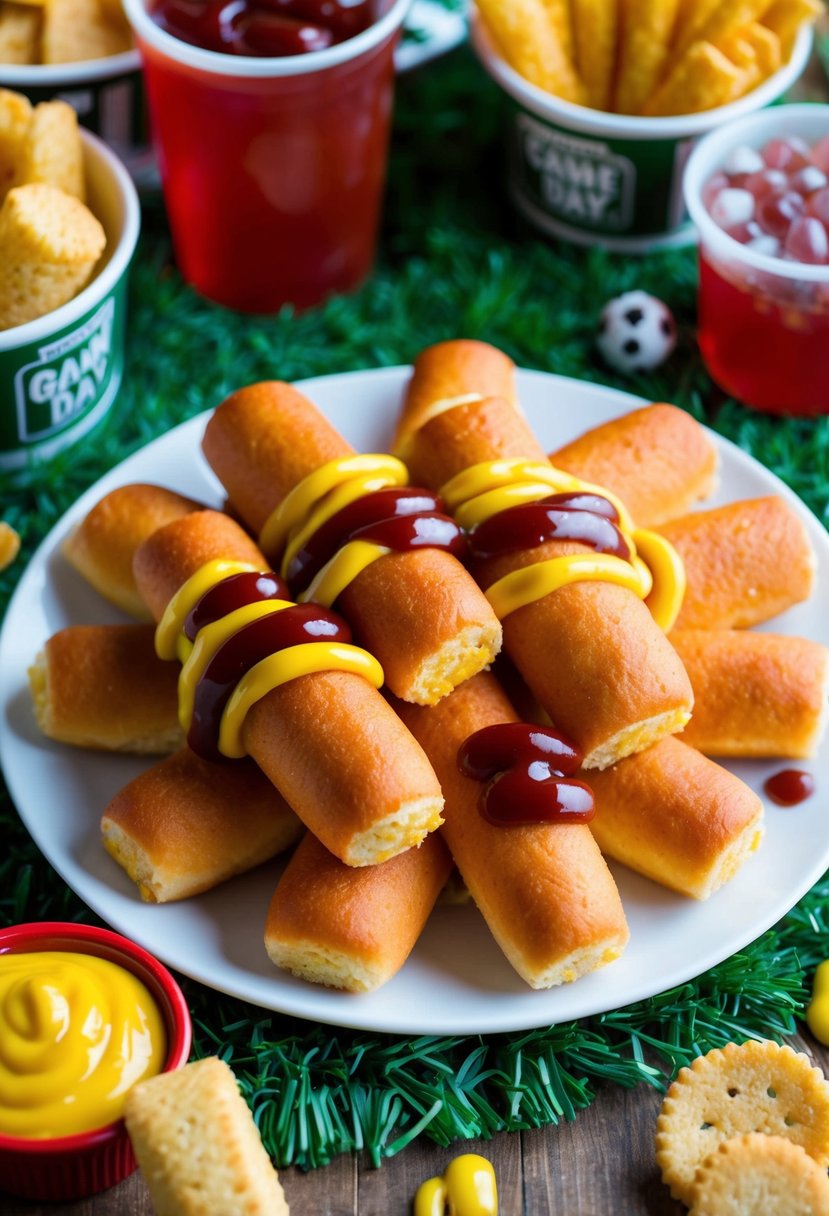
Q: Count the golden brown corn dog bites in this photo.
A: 13